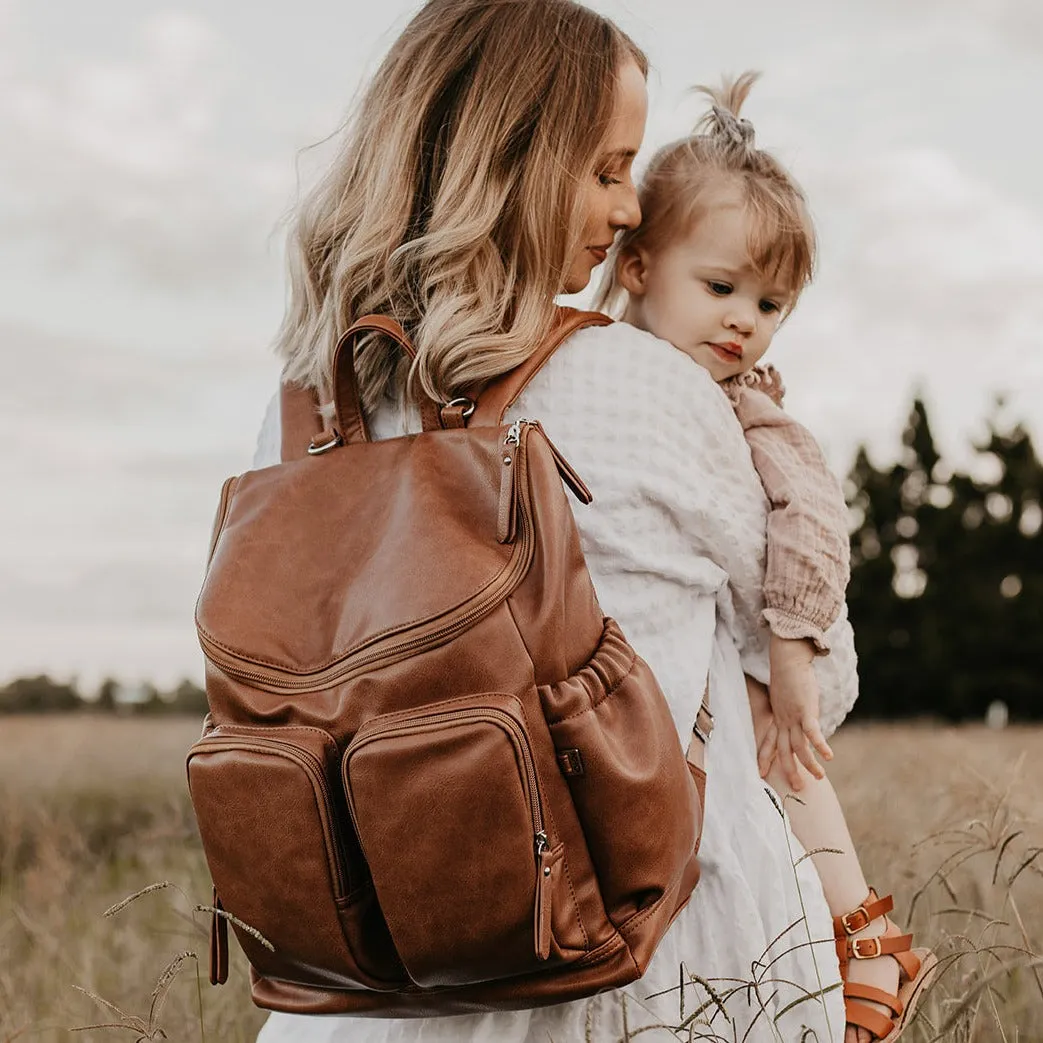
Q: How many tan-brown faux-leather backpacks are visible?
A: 1